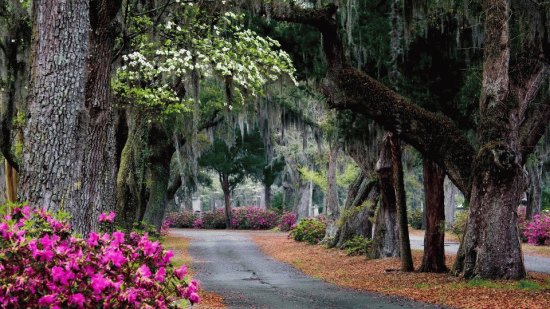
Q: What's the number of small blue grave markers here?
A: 0